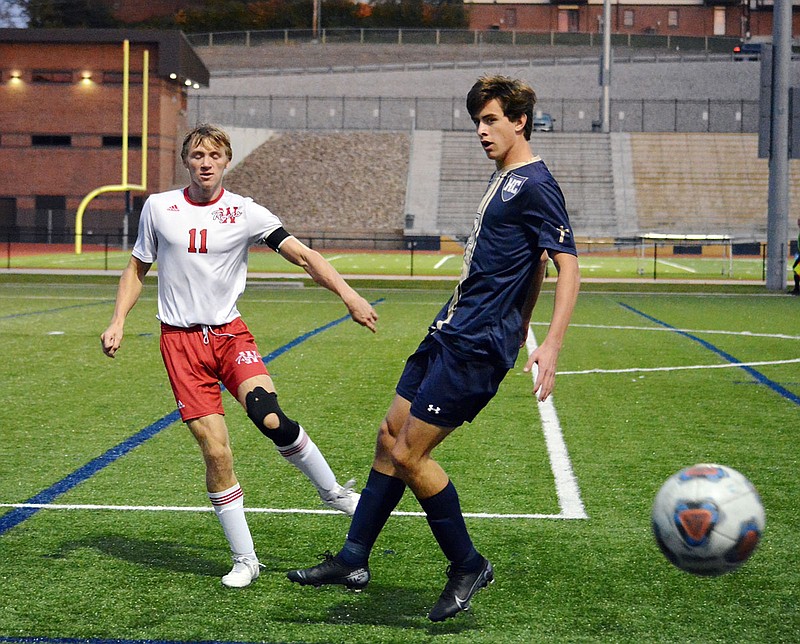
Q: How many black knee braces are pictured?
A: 1